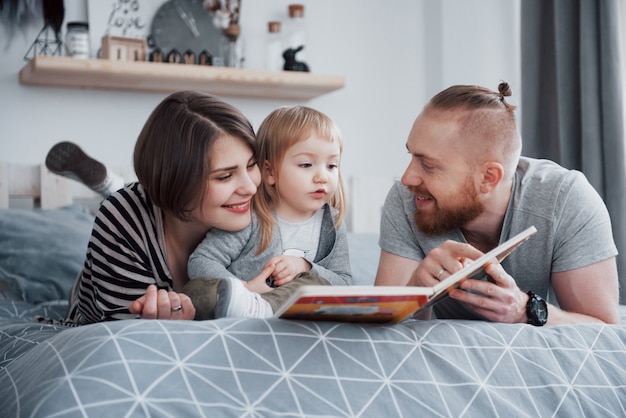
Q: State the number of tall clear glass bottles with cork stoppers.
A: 2